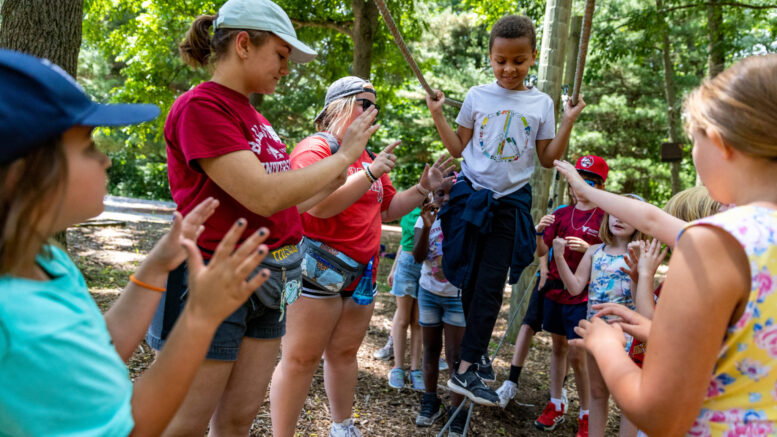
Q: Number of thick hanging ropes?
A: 2